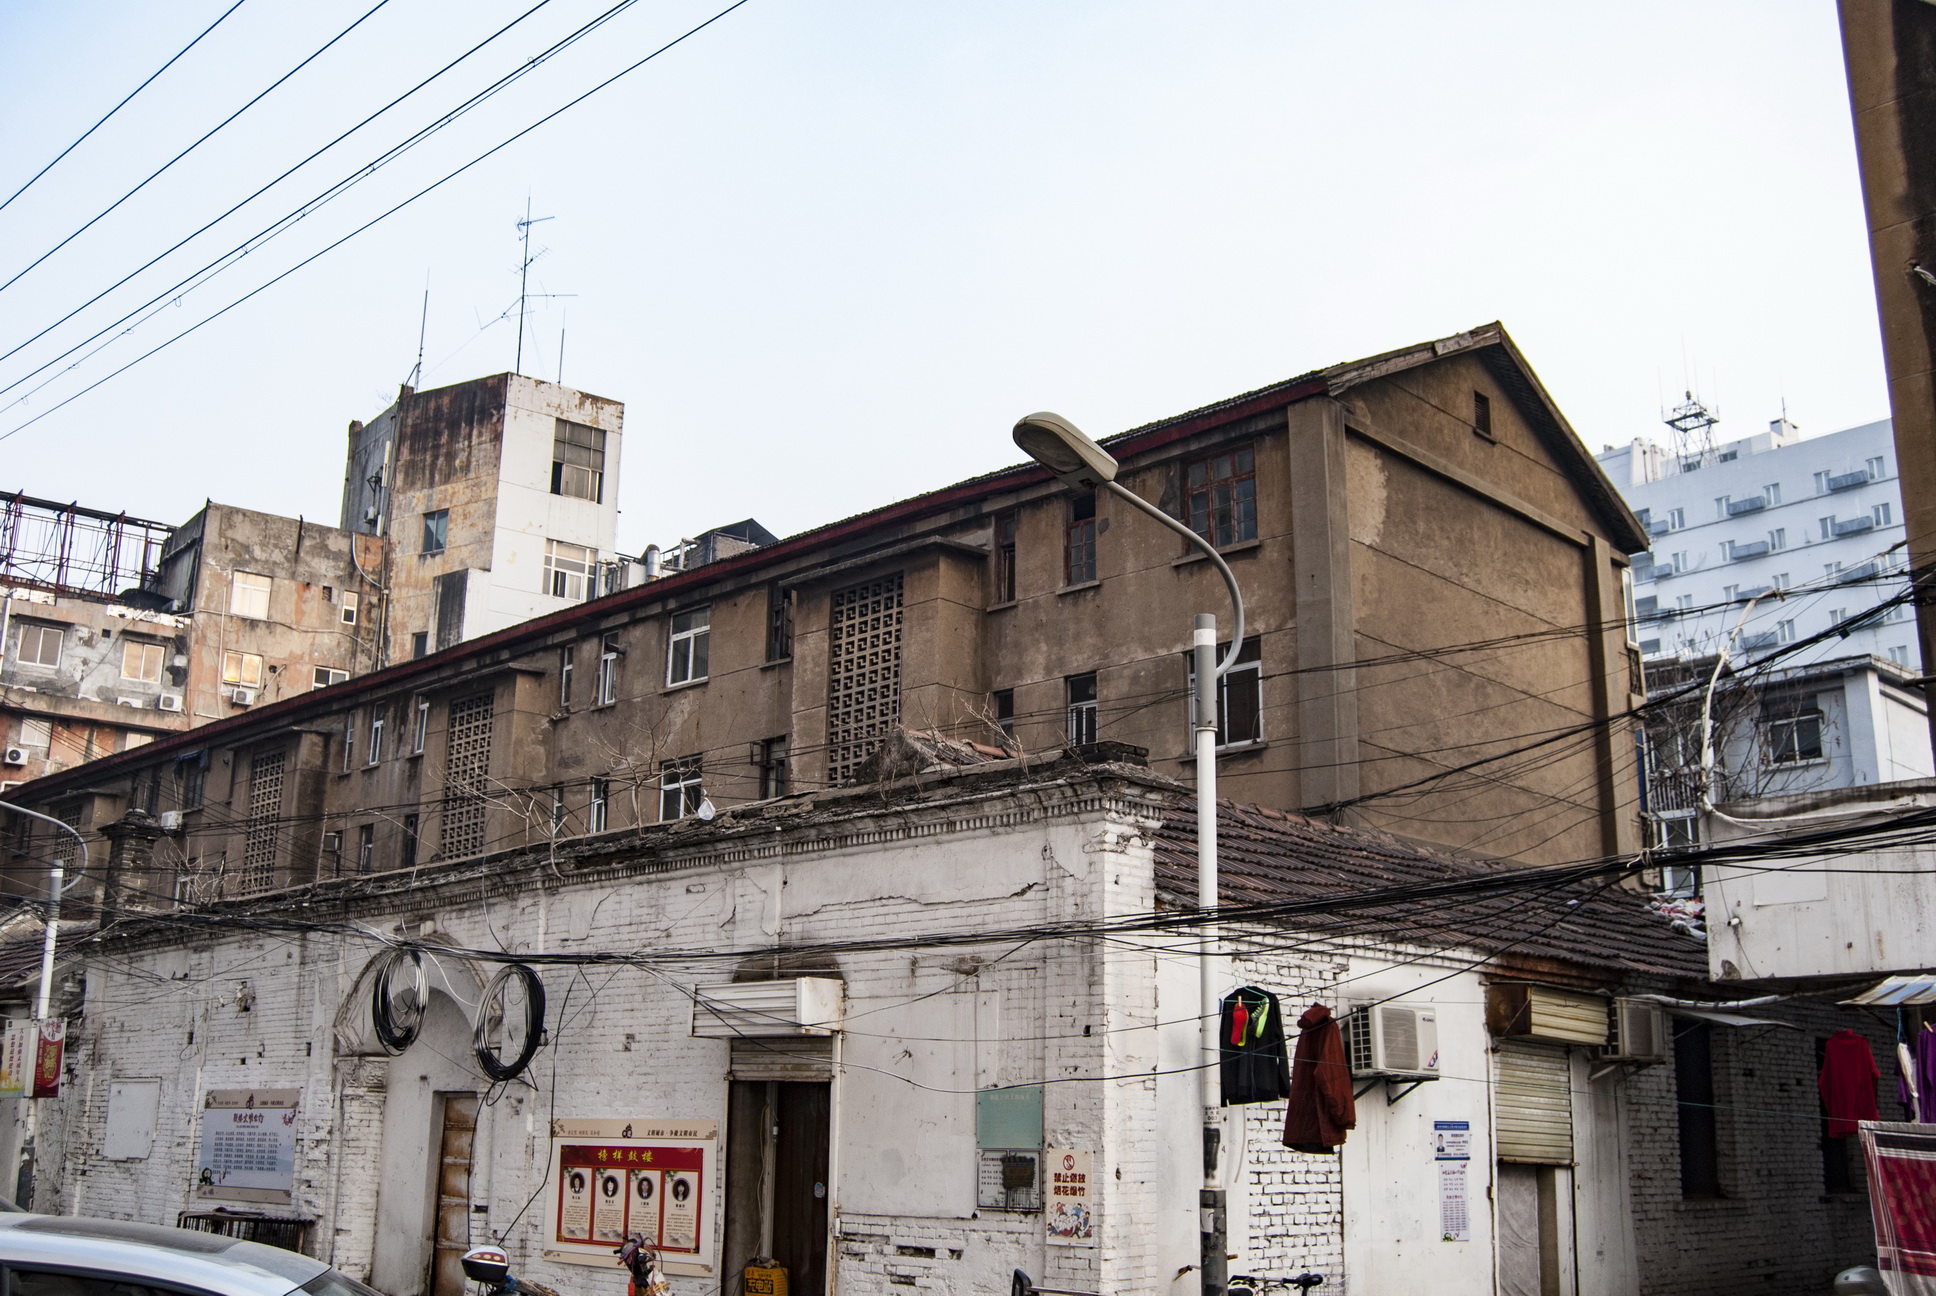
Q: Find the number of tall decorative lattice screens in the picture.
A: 4